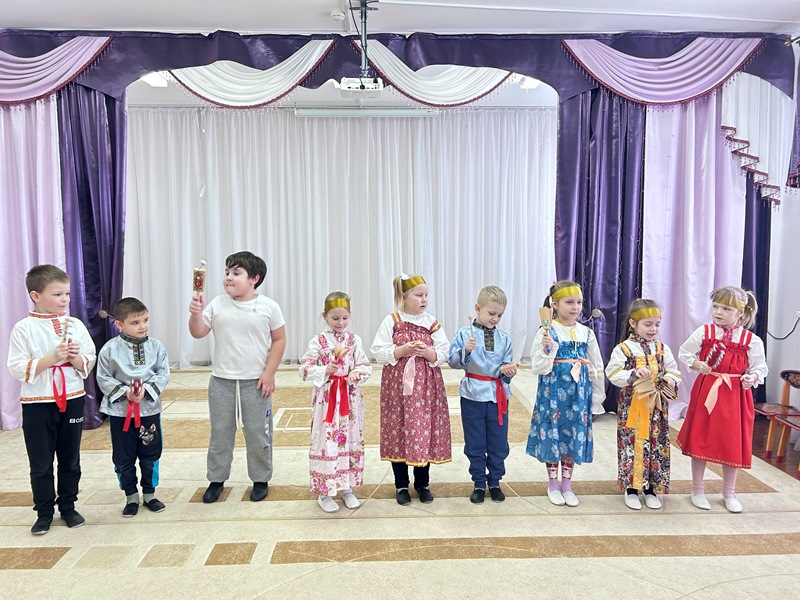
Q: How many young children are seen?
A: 9